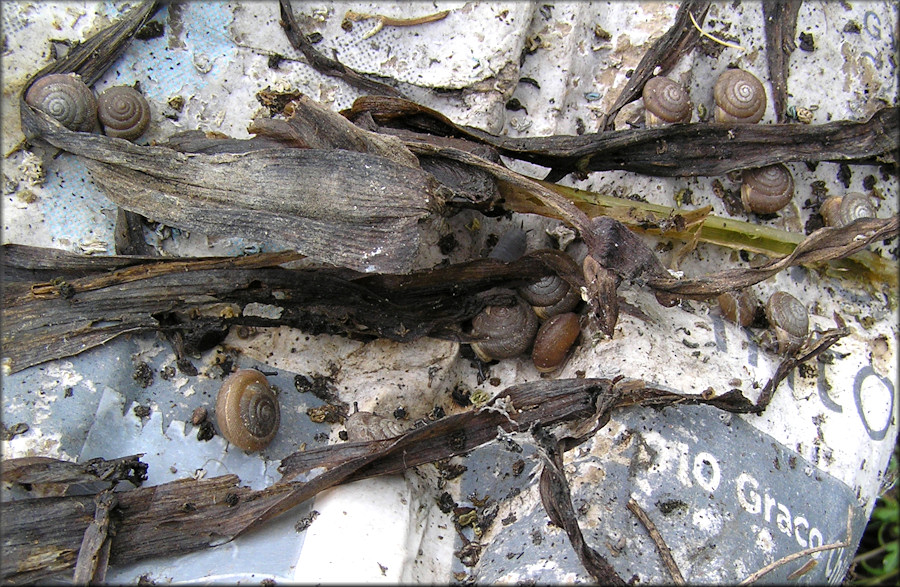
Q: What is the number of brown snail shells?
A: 13